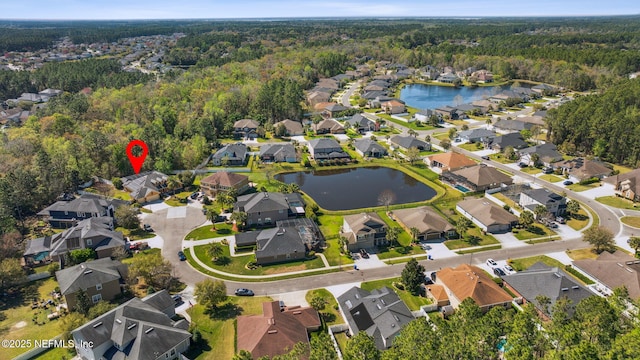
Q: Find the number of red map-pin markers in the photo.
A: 1